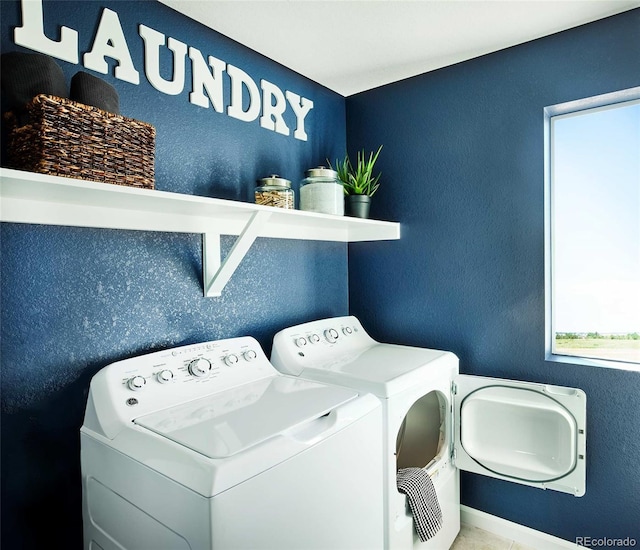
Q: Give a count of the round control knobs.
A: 9